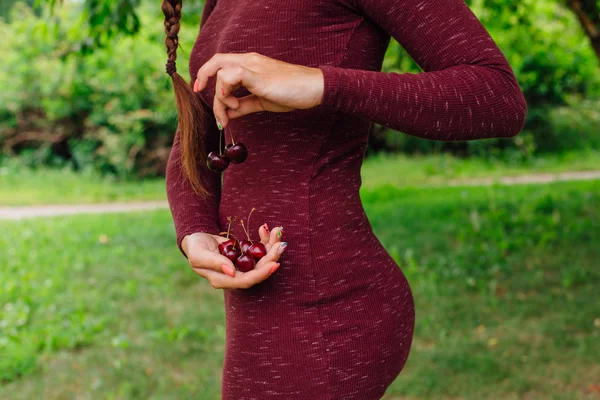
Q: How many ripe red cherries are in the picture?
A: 7